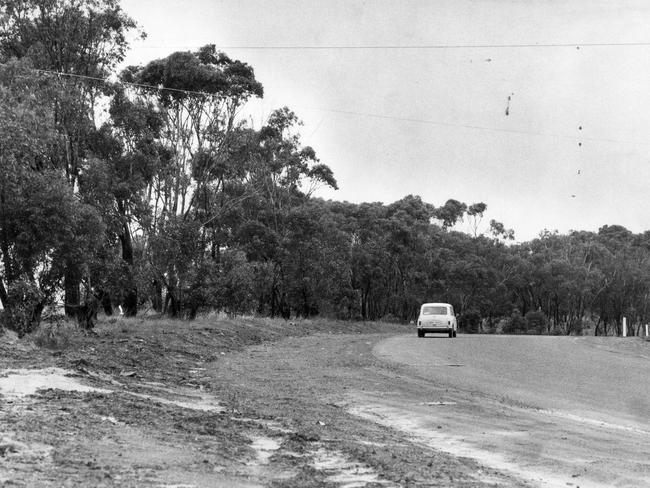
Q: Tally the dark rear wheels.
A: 2